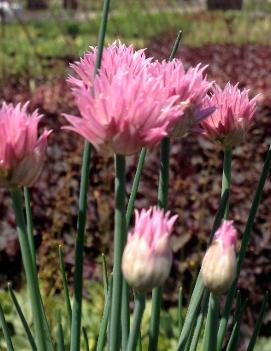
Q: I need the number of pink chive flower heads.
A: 7